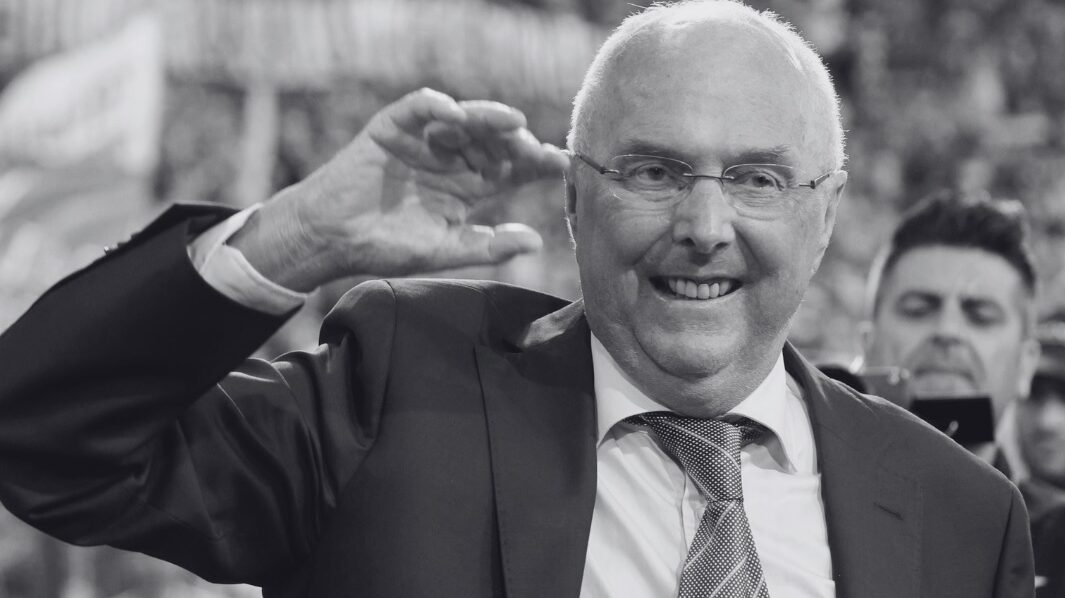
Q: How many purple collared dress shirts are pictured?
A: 0